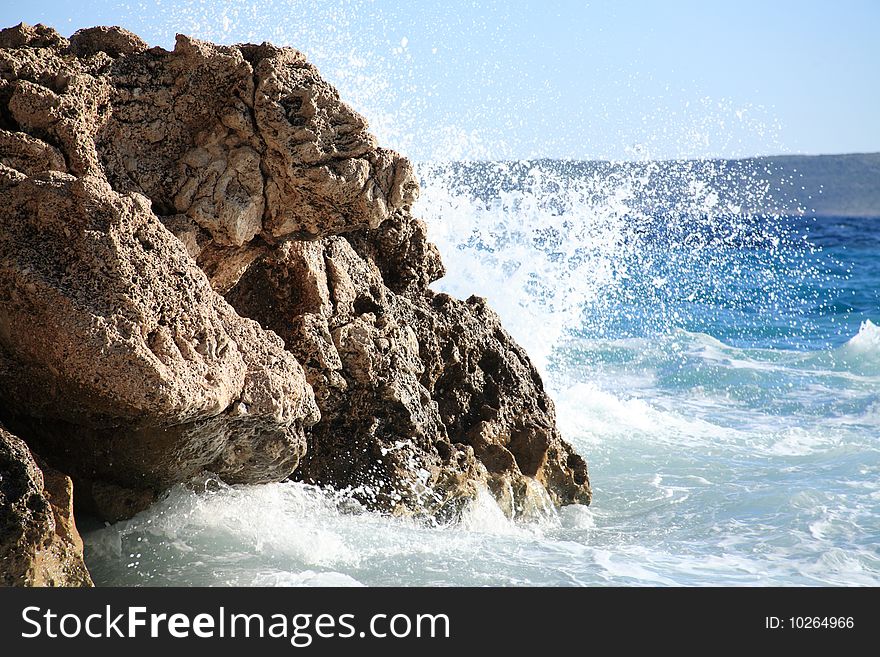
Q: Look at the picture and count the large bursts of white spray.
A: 1